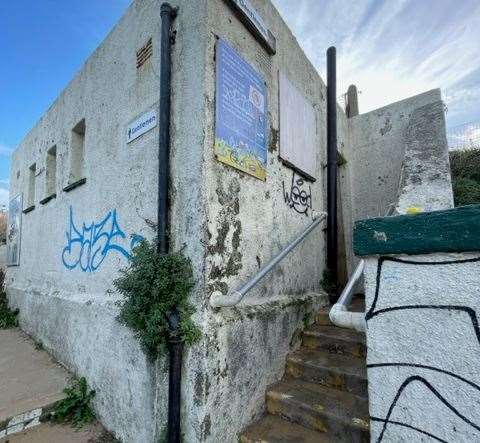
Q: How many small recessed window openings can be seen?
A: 3